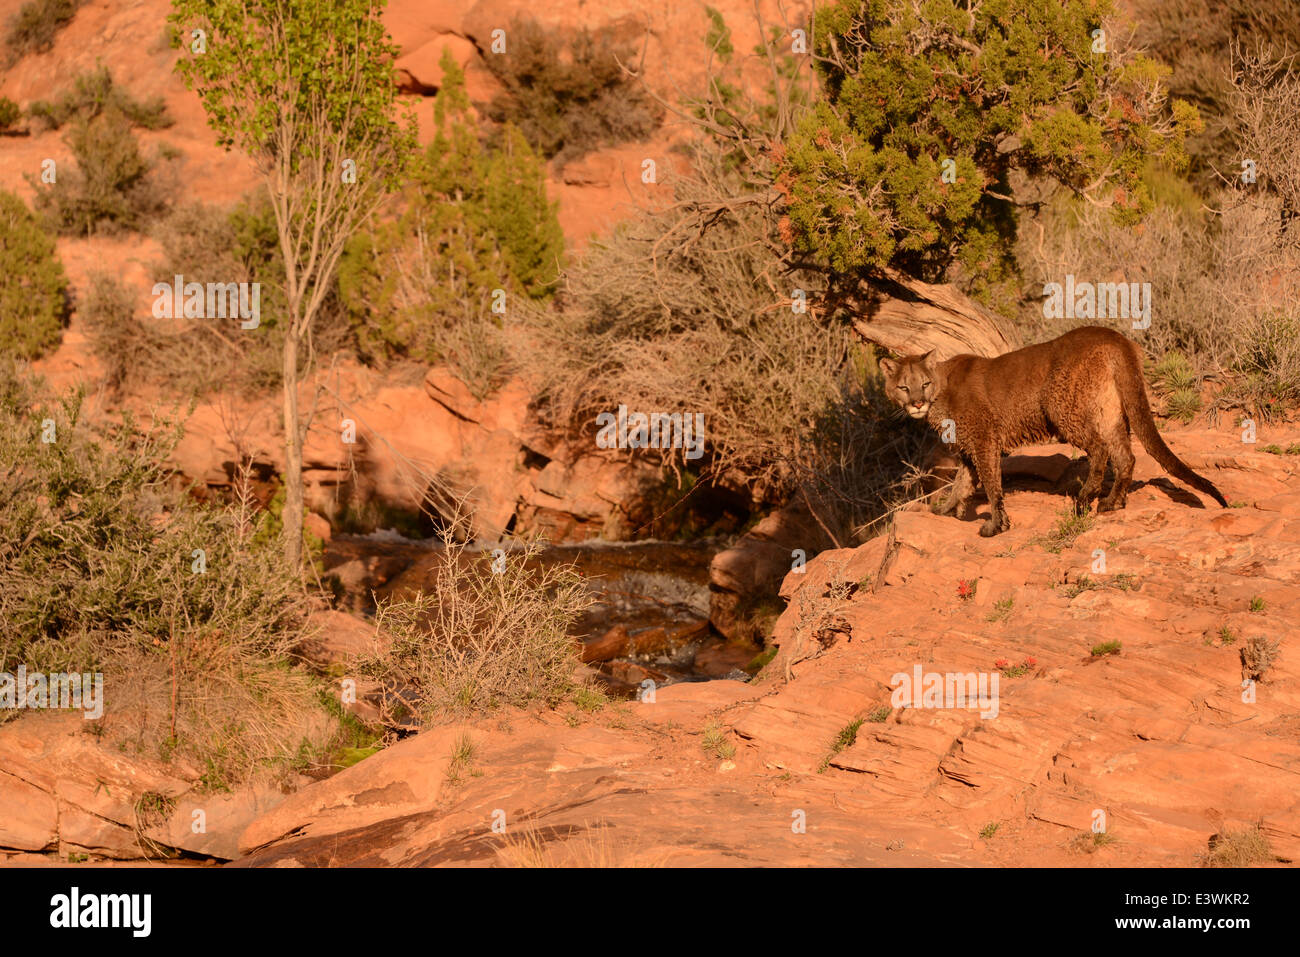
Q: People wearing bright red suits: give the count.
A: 0